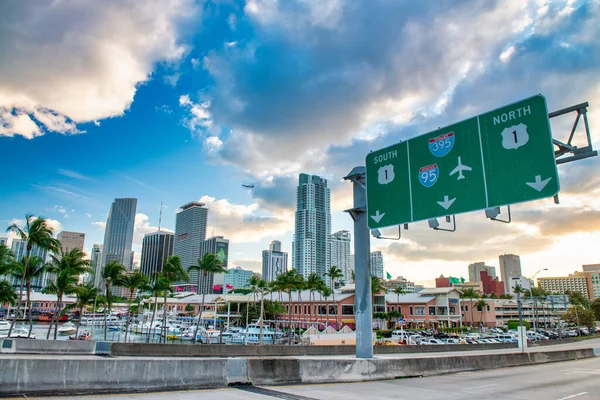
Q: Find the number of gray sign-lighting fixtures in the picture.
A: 3